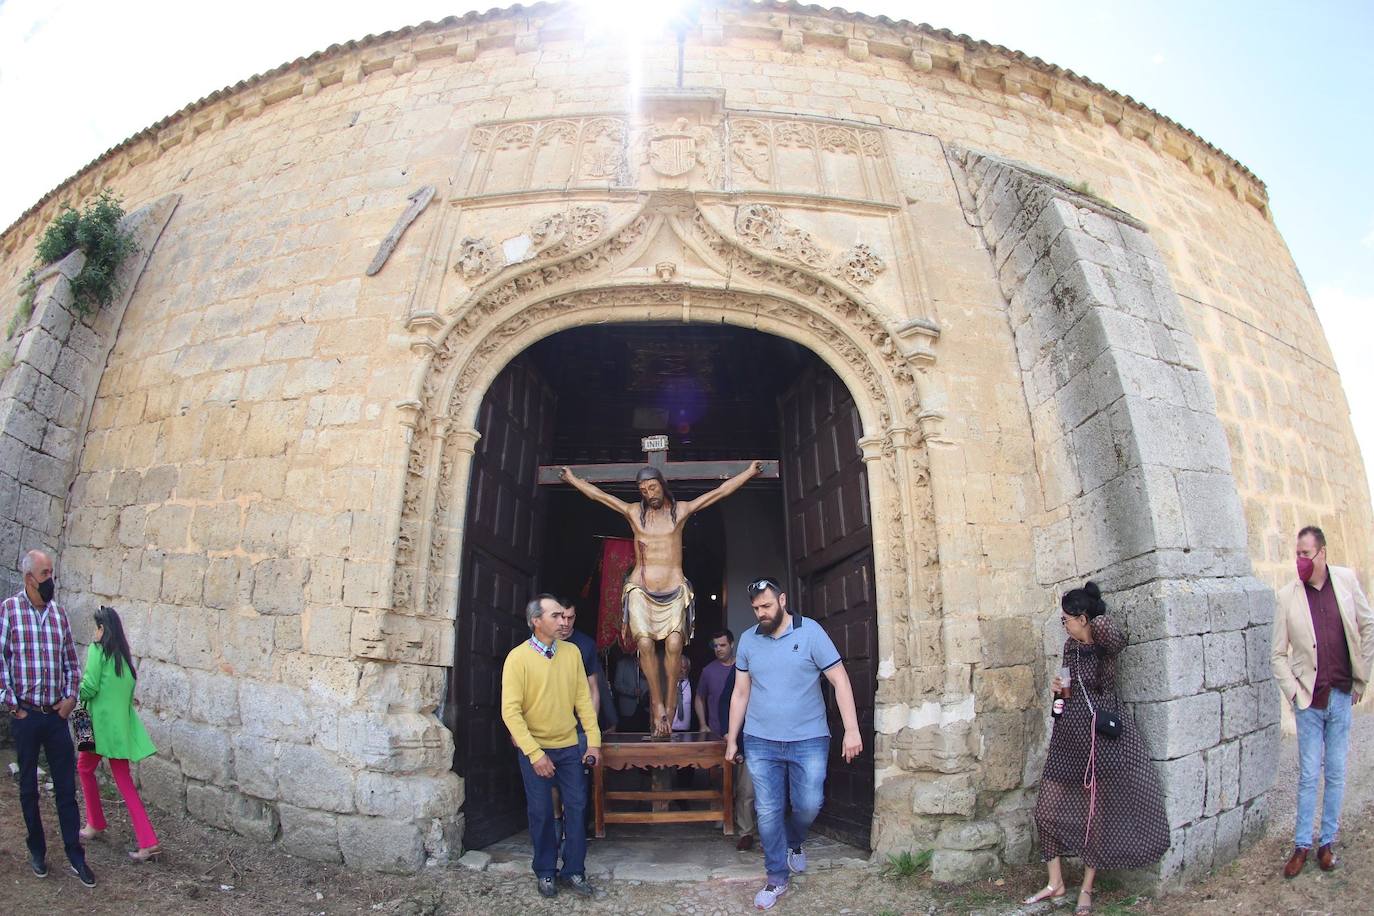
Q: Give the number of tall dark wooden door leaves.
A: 2